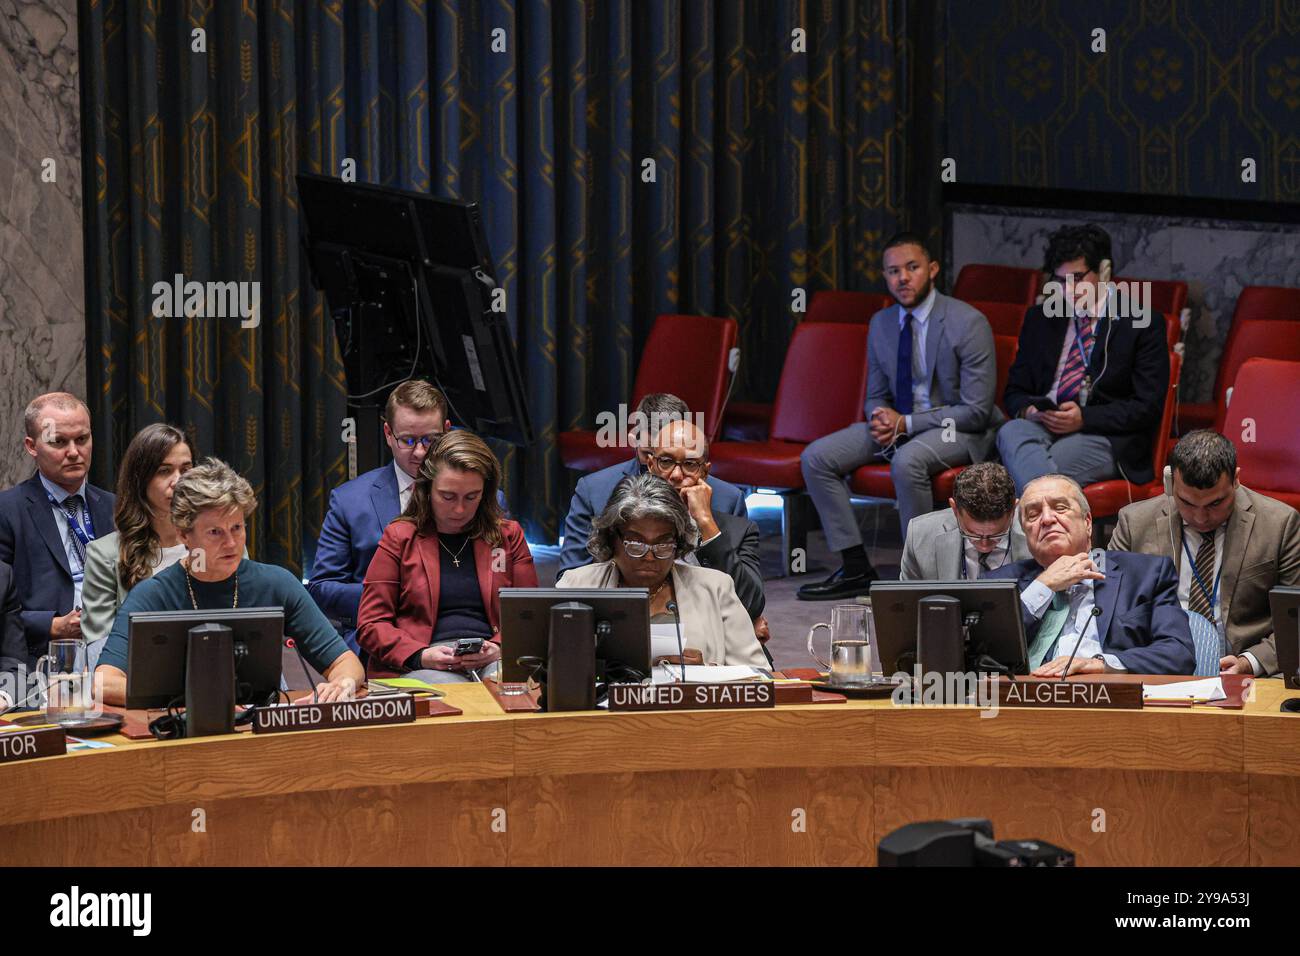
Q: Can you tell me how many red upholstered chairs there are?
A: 12